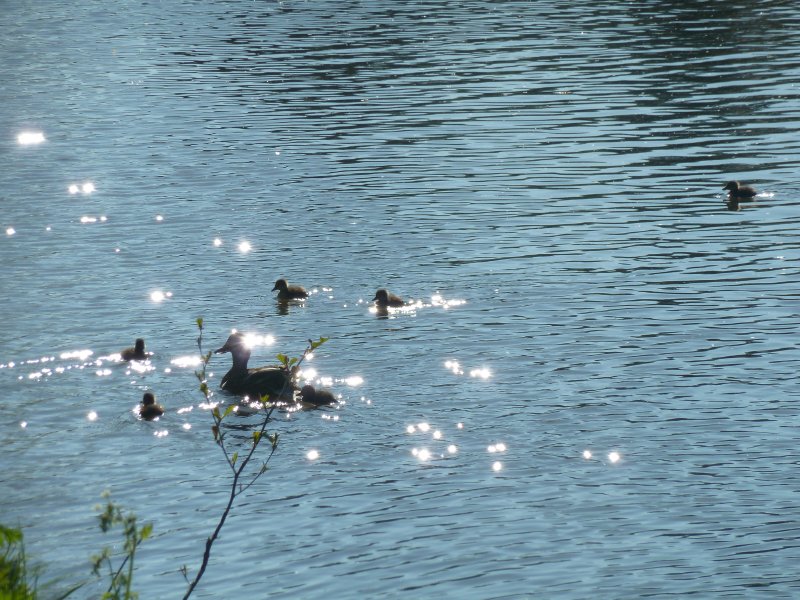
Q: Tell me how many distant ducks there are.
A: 1